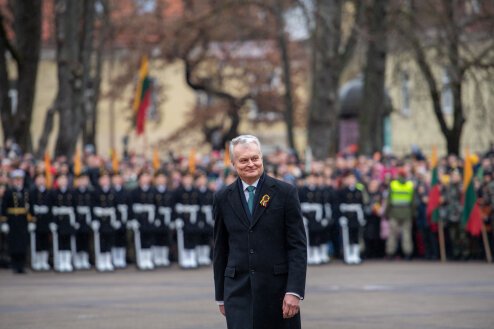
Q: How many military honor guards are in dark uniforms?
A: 13